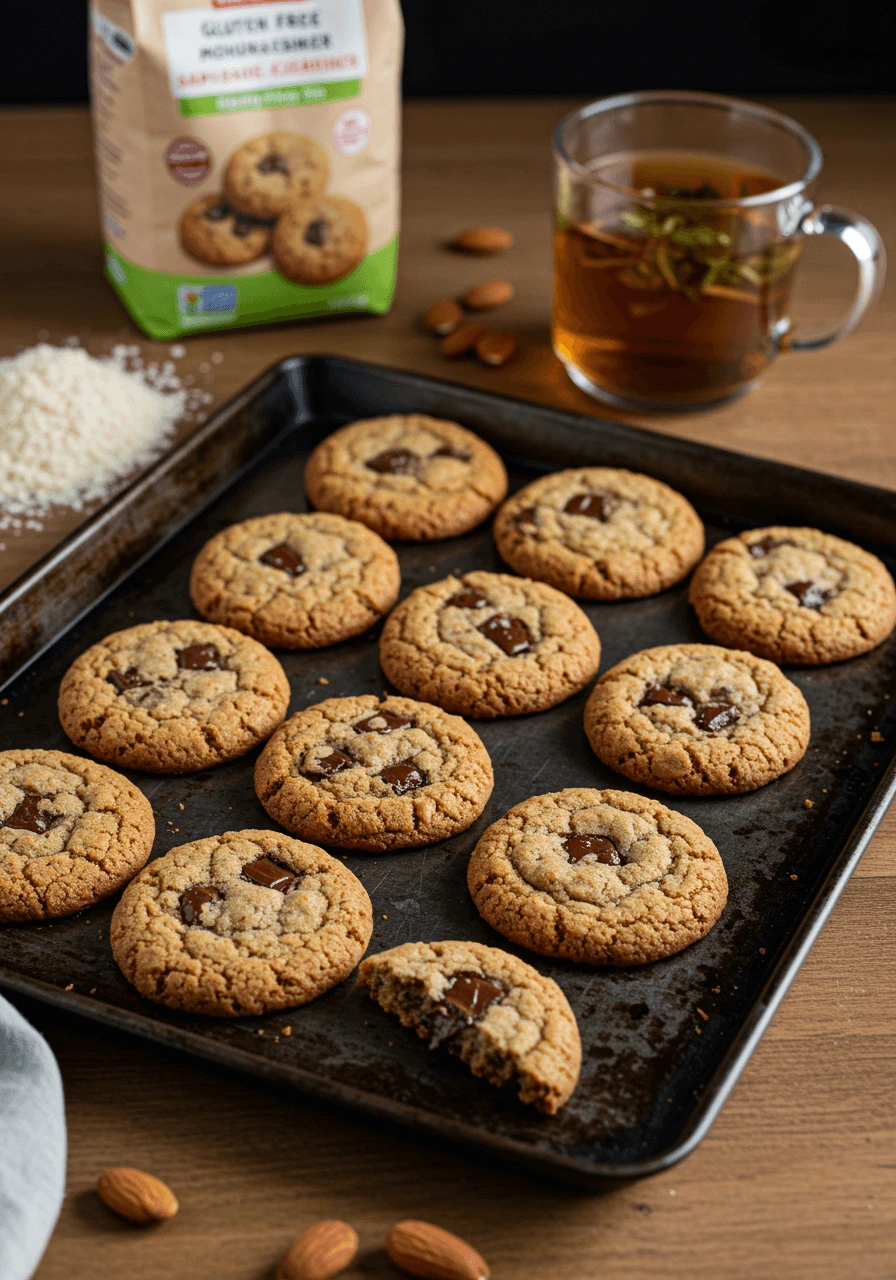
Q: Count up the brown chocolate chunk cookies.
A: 12